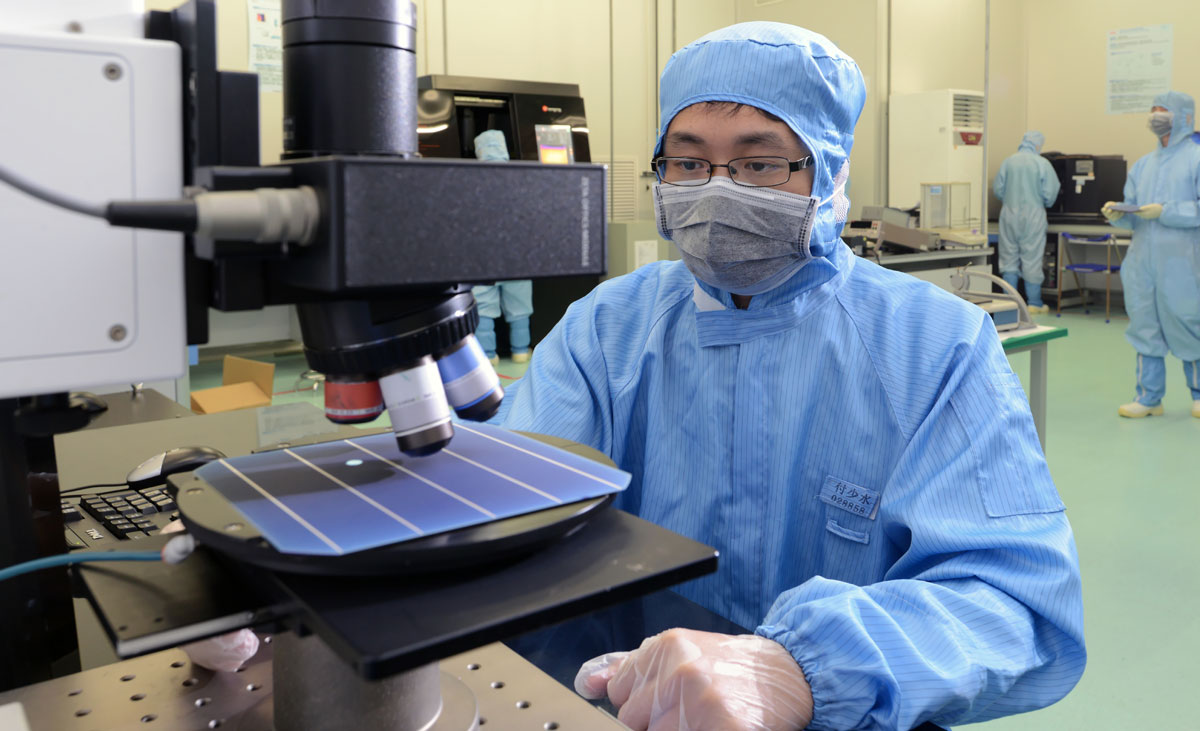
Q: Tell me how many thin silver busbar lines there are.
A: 5